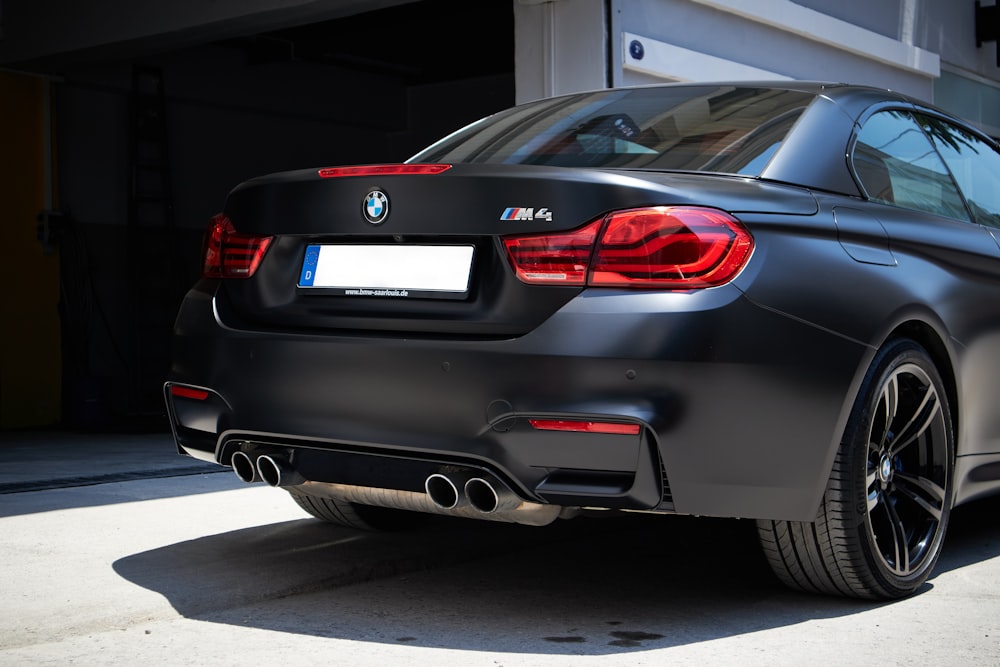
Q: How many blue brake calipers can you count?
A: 1